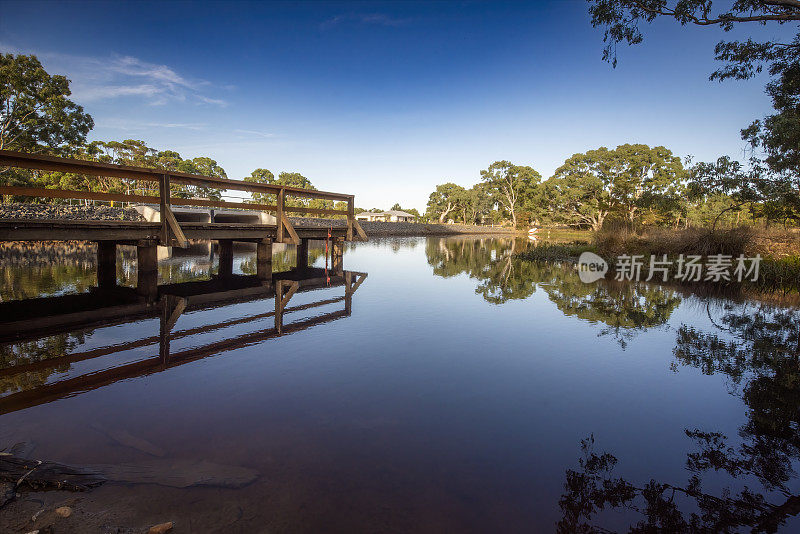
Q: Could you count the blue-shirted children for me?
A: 0